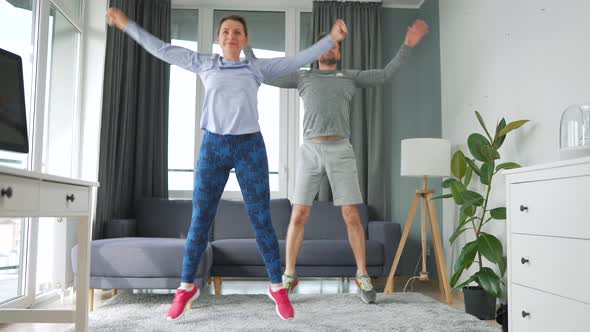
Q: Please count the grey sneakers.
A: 2